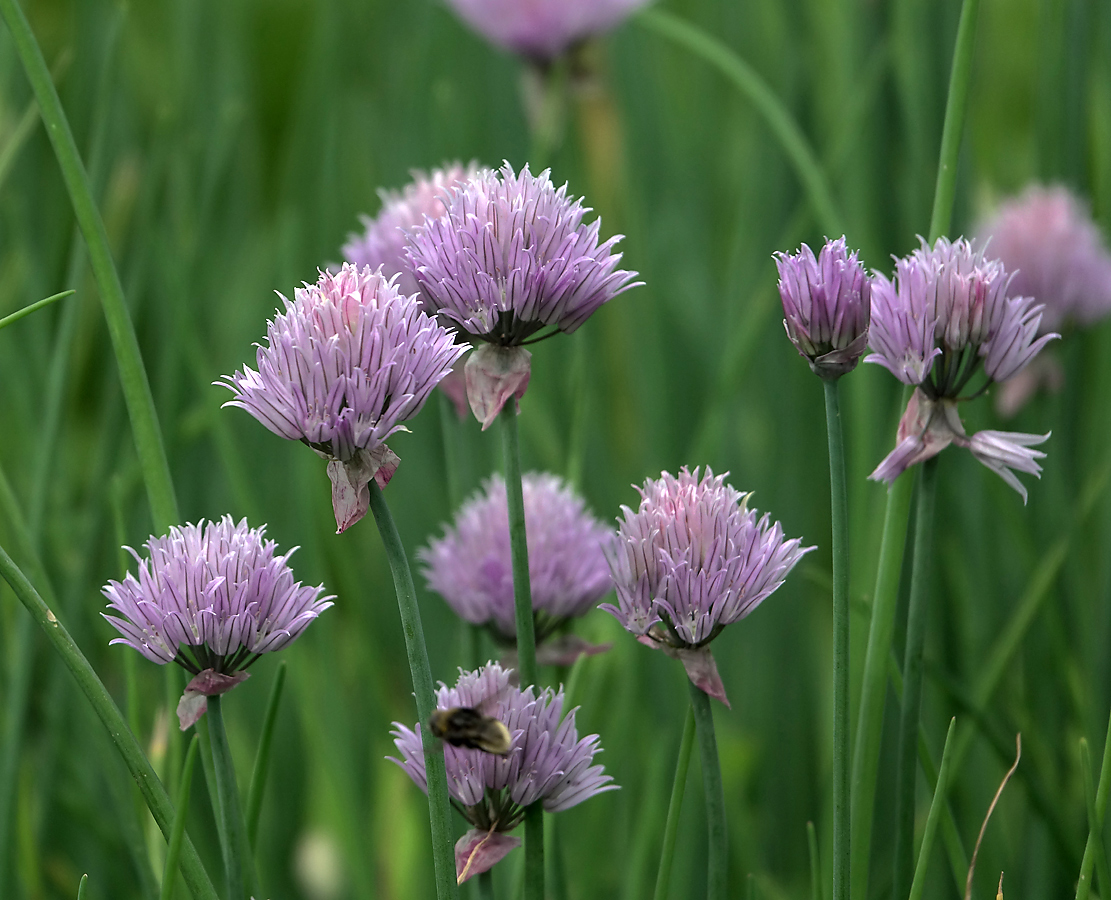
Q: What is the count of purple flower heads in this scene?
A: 11